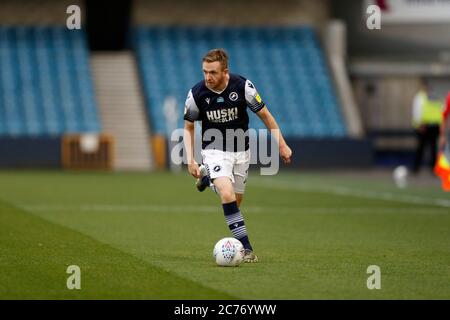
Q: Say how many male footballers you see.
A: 1